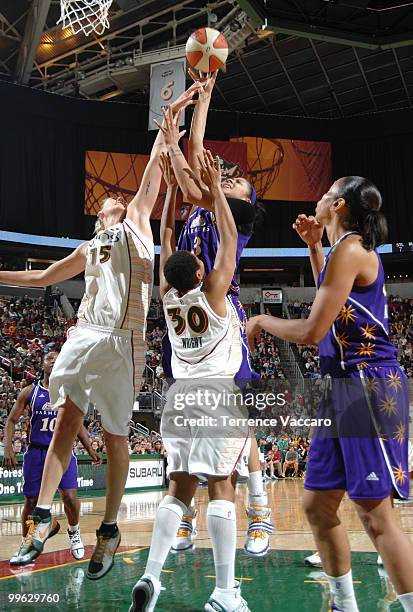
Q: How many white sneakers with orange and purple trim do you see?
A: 2